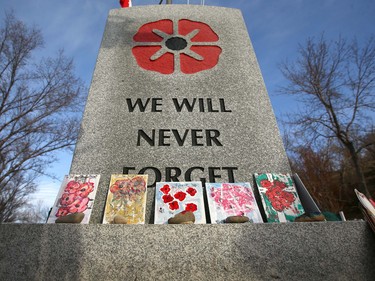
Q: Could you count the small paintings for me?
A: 5